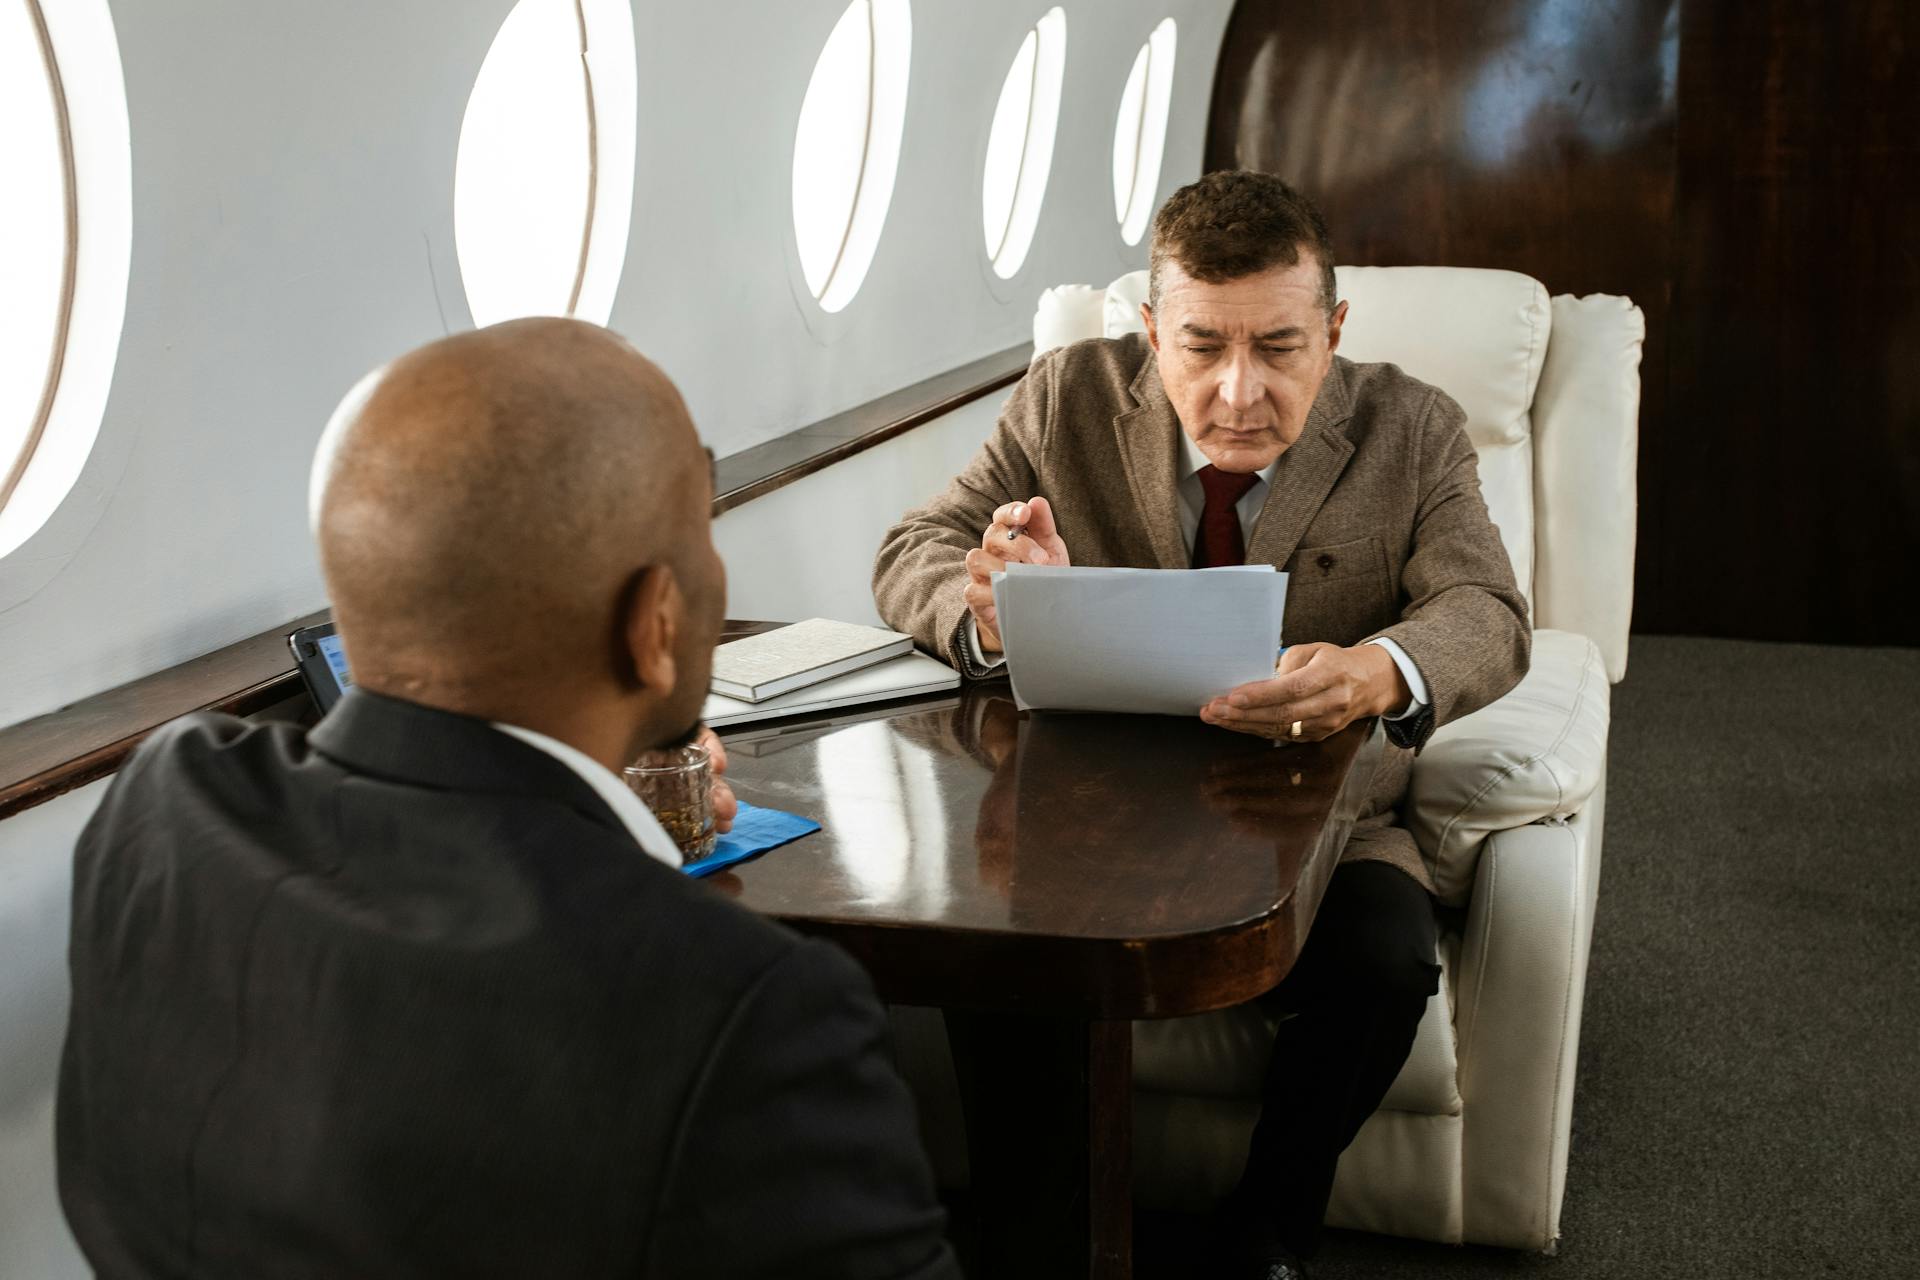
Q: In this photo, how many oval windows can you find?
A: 5